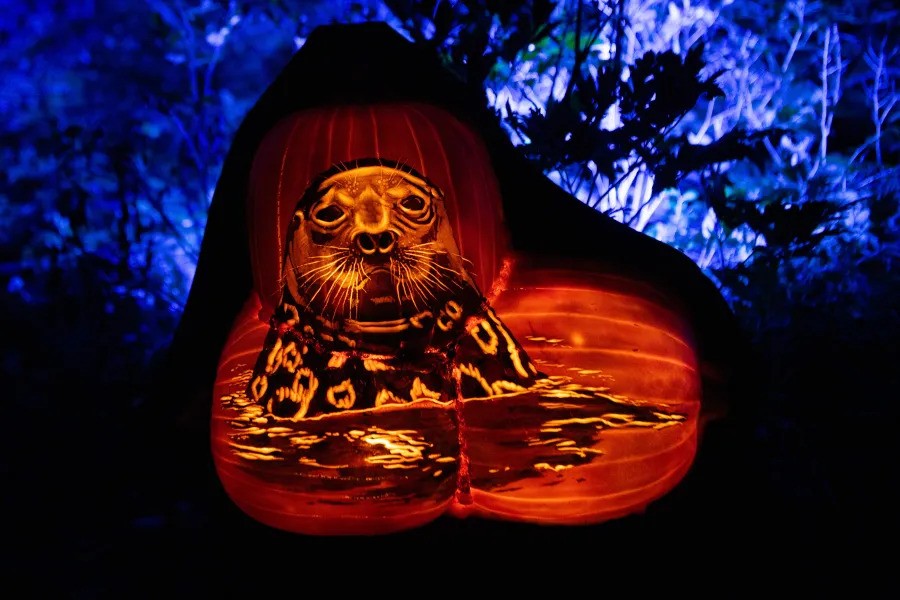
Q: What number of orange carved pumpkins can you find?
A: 3